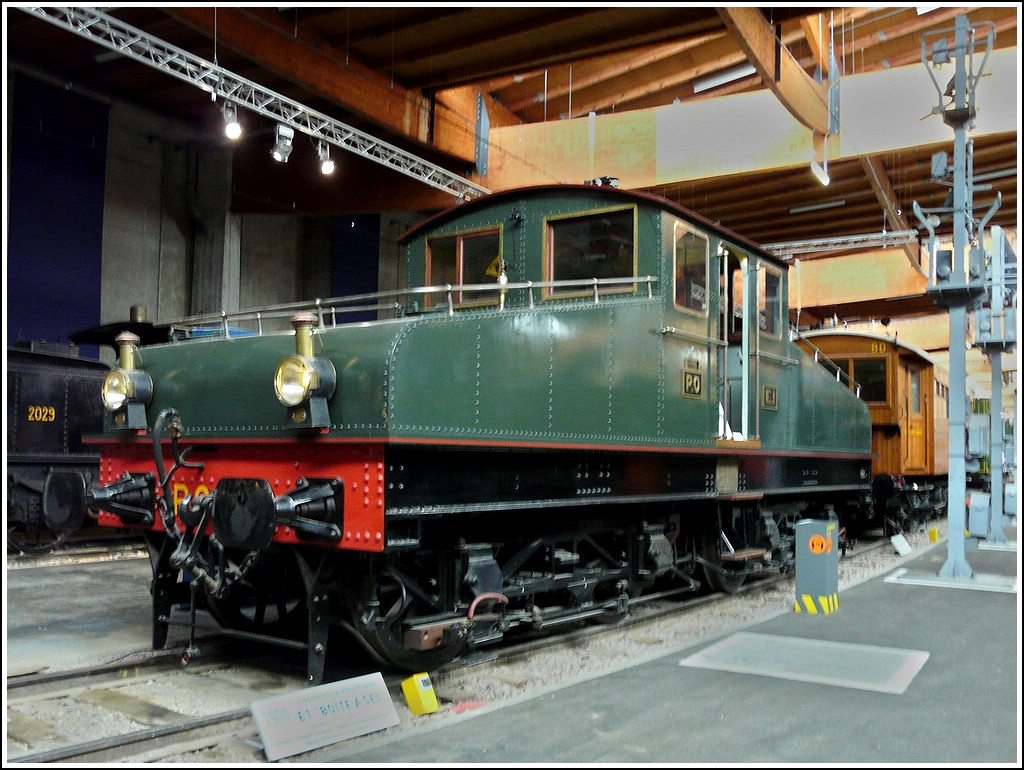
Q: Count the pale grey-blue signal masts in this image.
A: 2